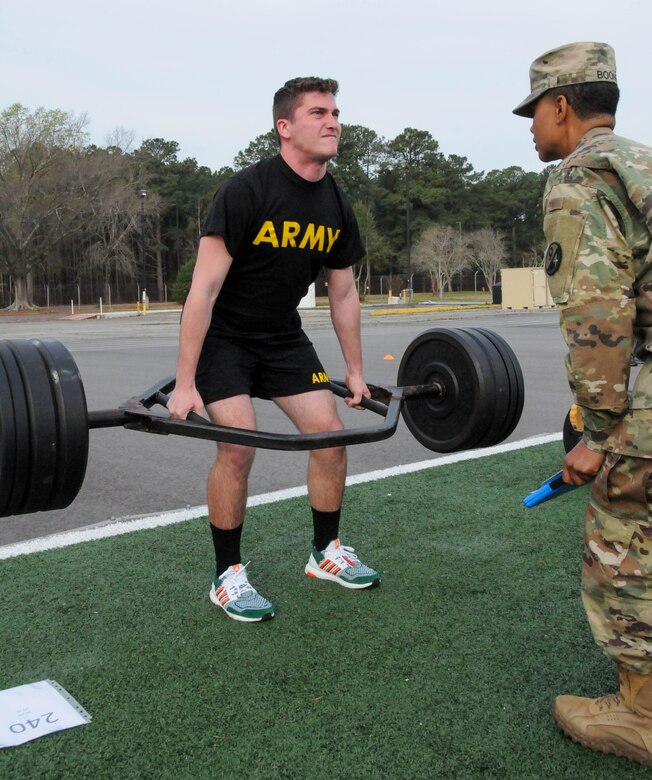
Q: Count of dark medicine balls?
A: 0